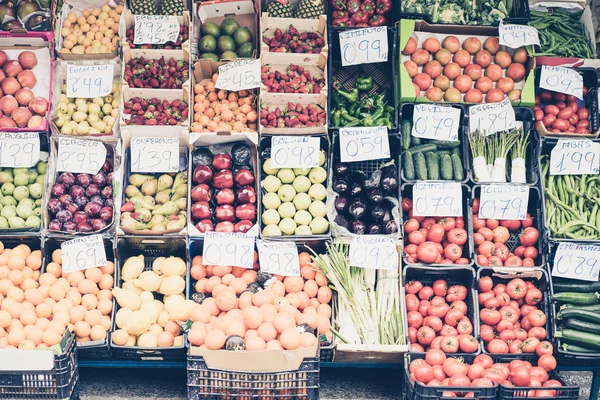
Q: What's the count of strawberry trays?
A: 6